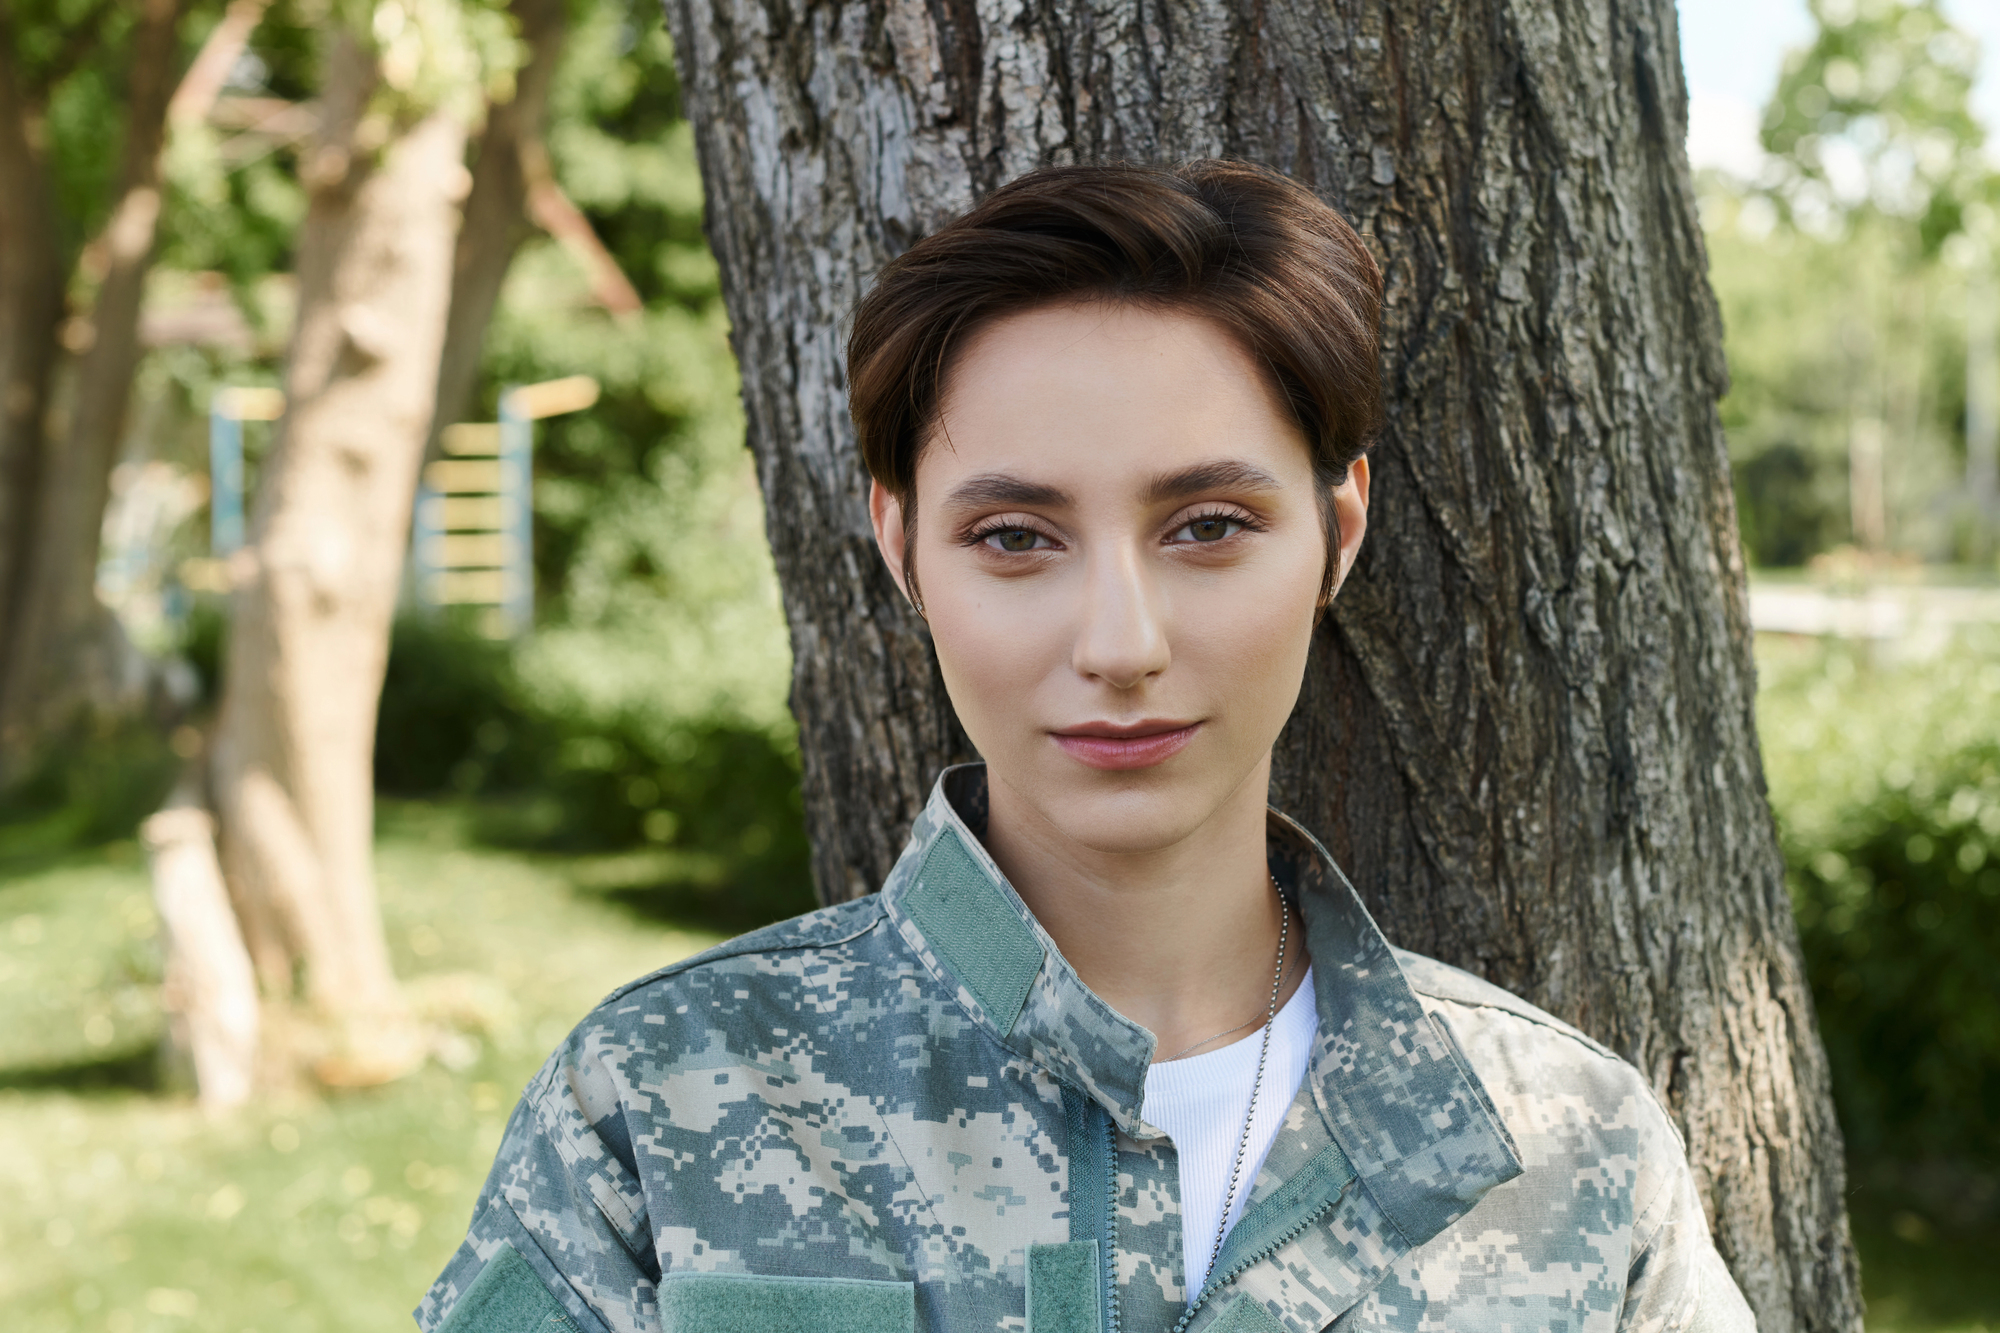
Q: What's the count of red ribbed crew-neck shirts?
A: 0